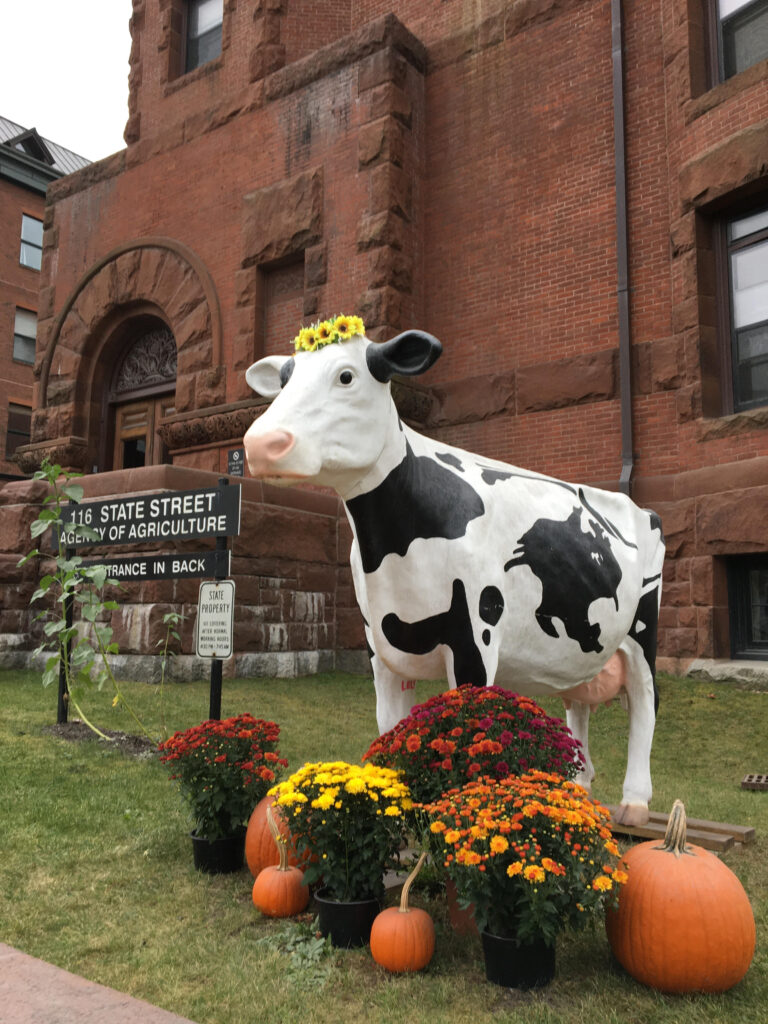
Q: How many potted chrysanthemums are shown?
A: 4